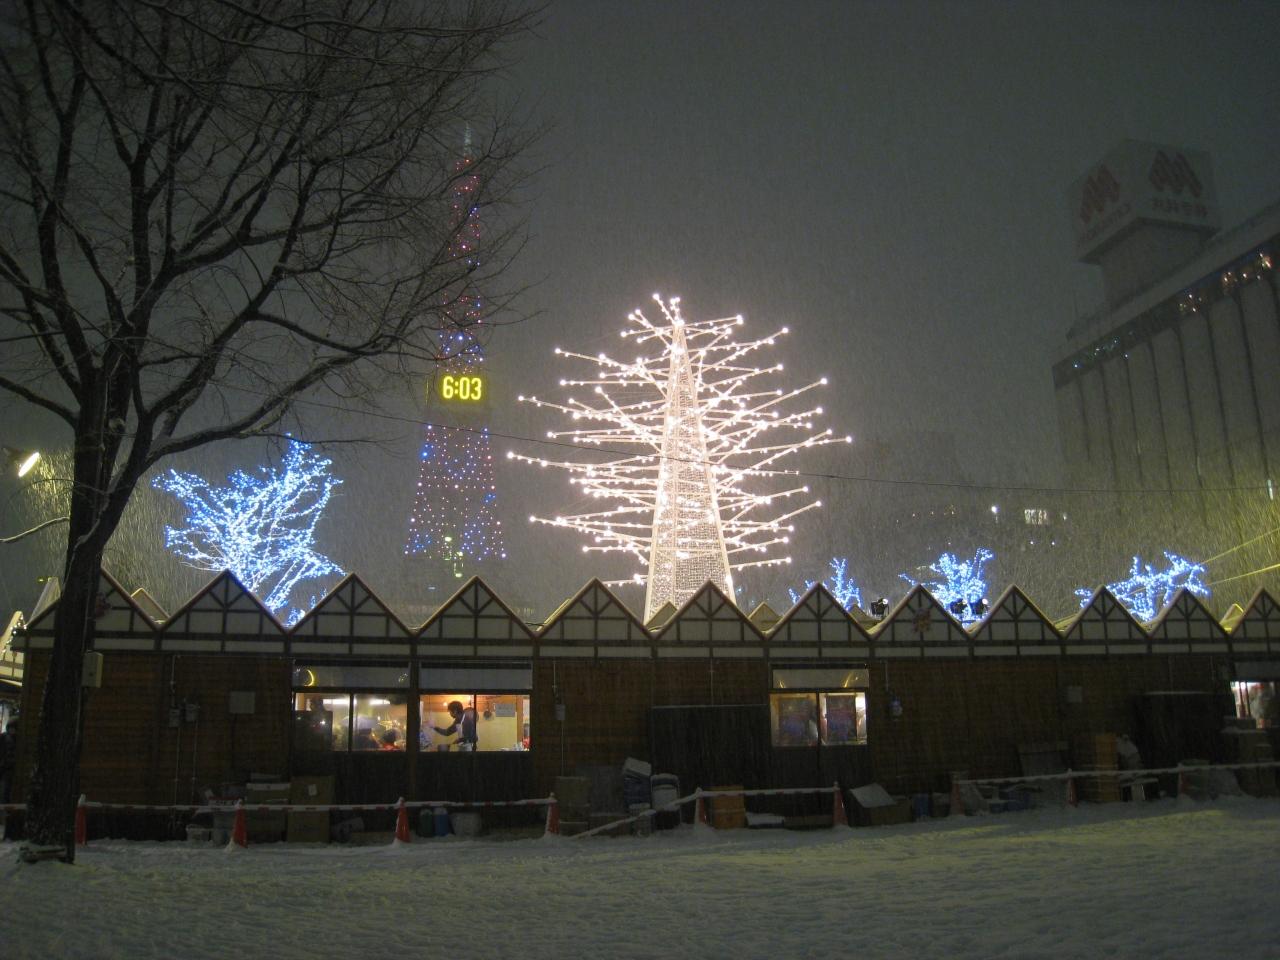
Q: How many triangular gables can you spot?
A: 12